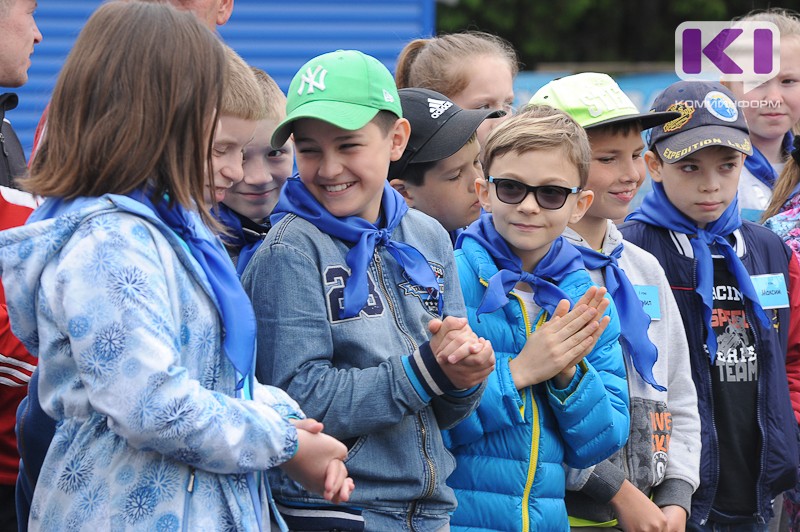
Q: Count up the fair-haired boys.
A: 3